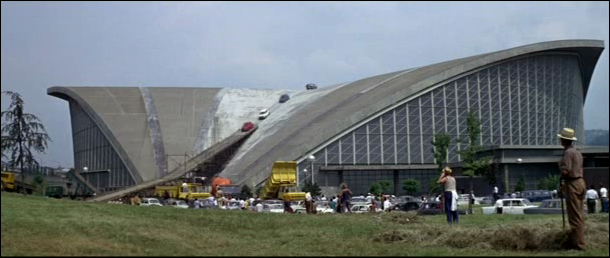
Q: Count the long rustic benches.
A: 0